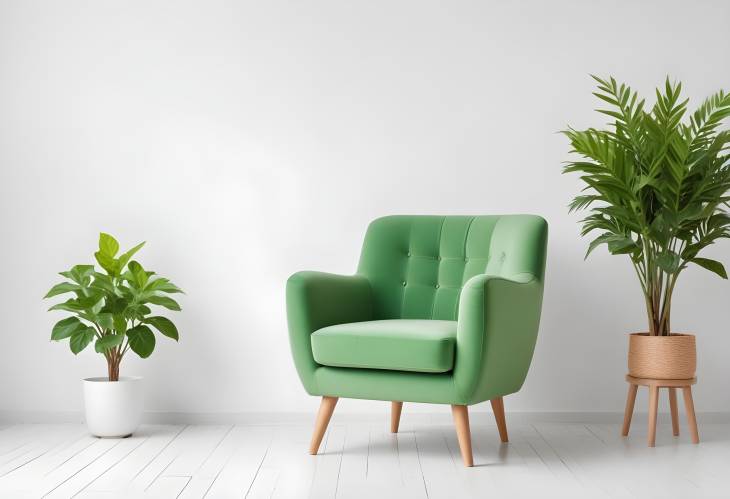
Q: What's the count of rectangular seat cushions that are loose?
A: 1